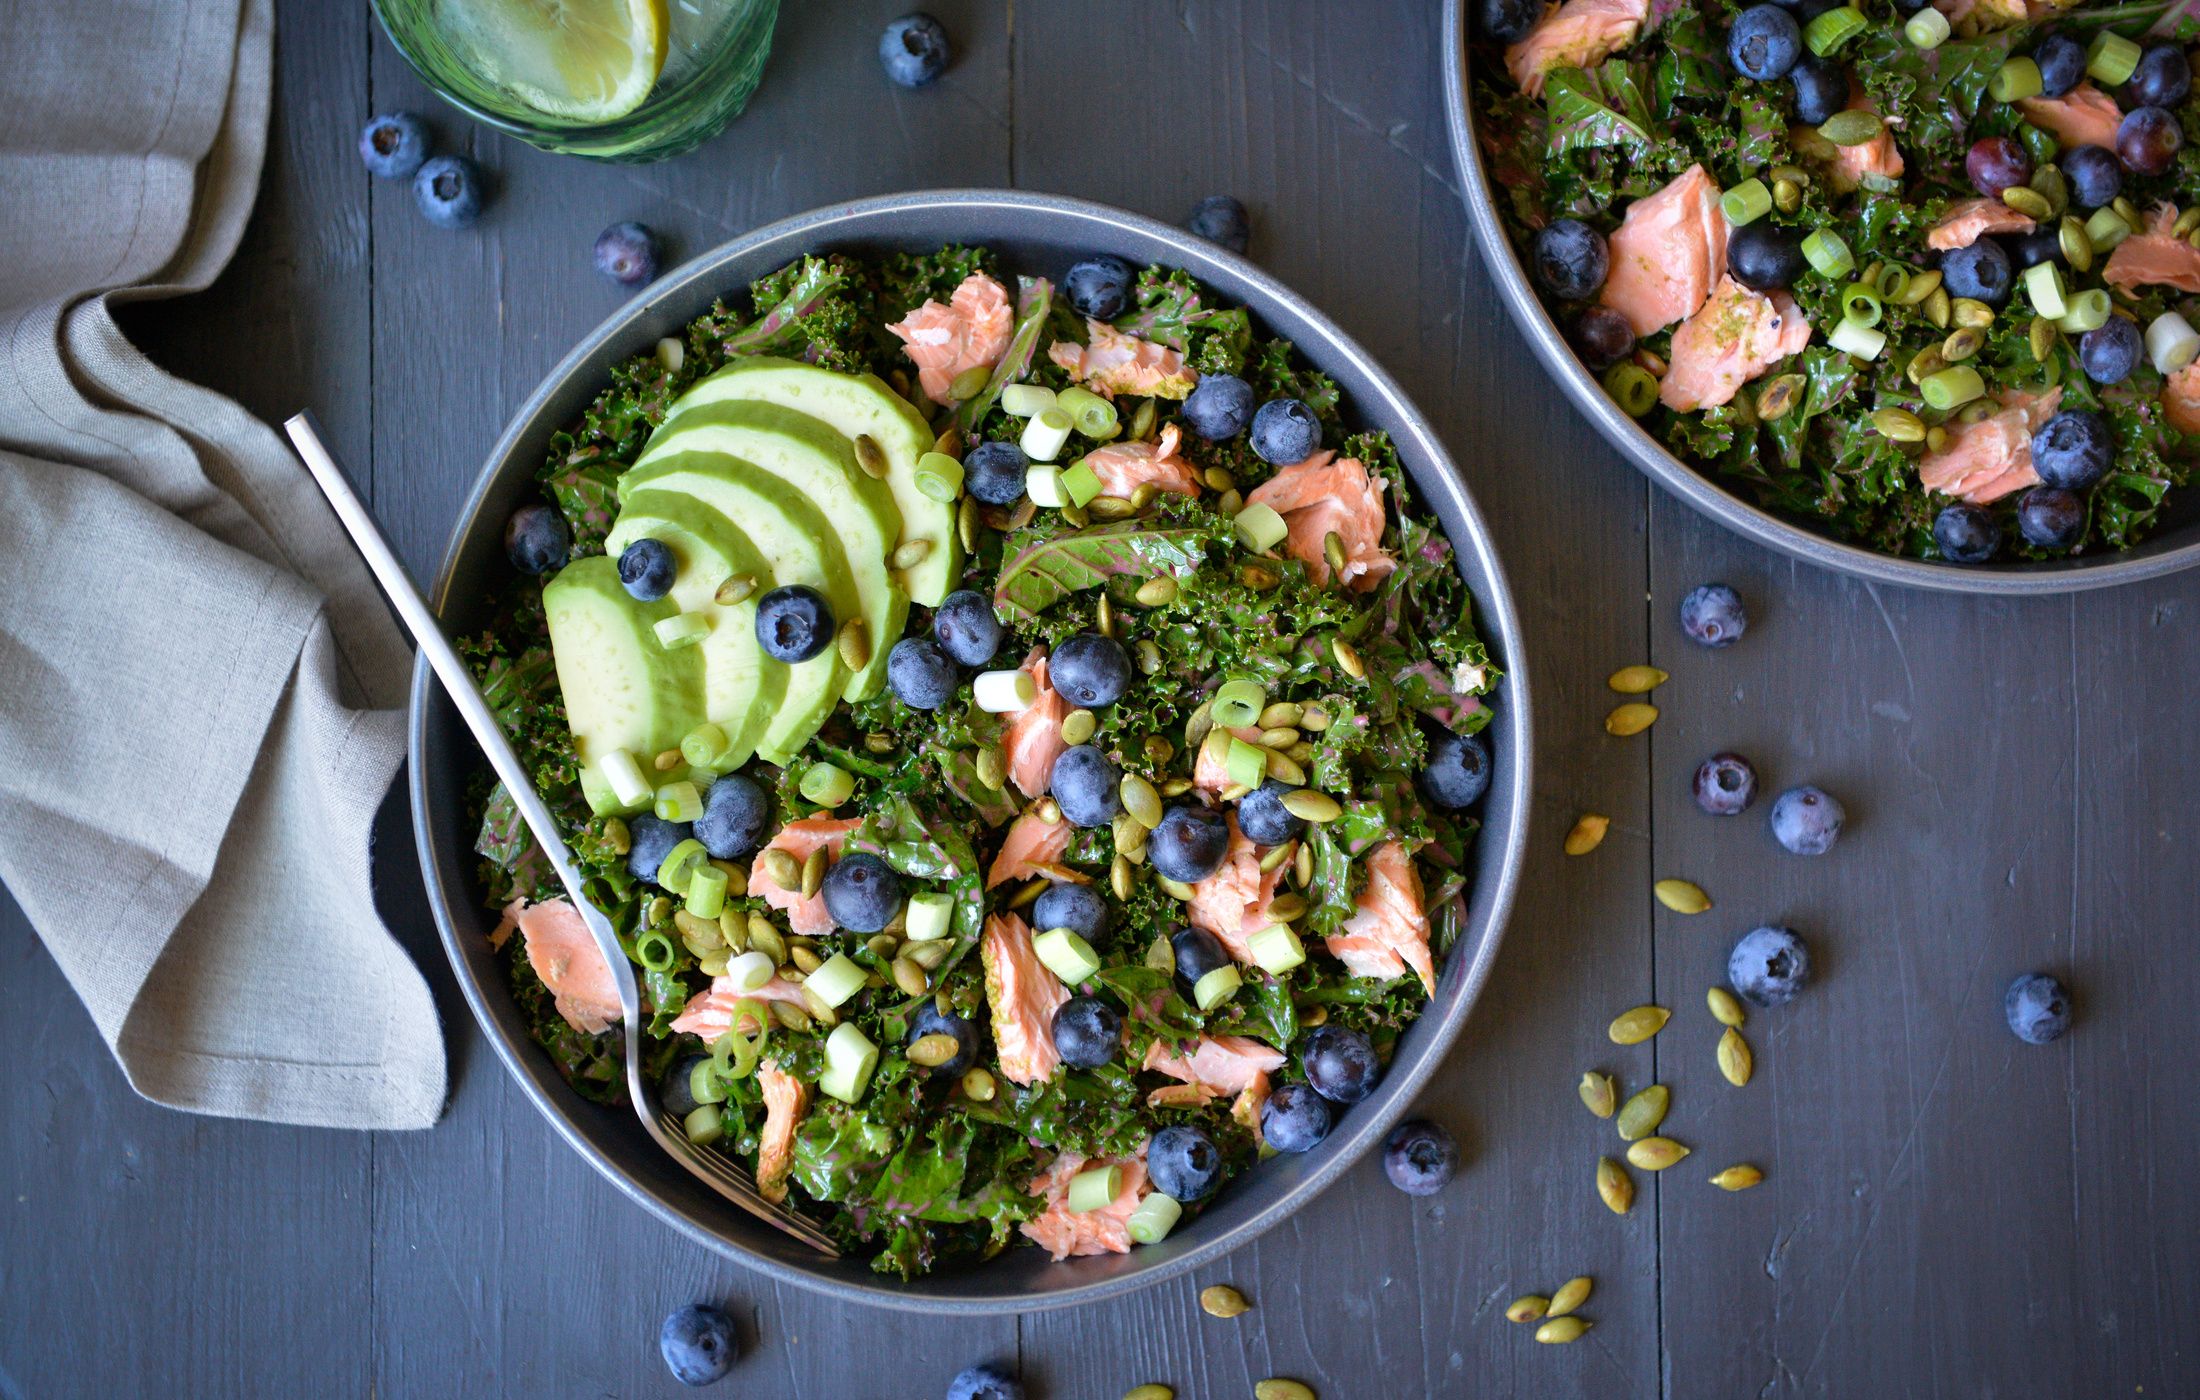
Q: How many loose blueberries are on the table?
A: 13